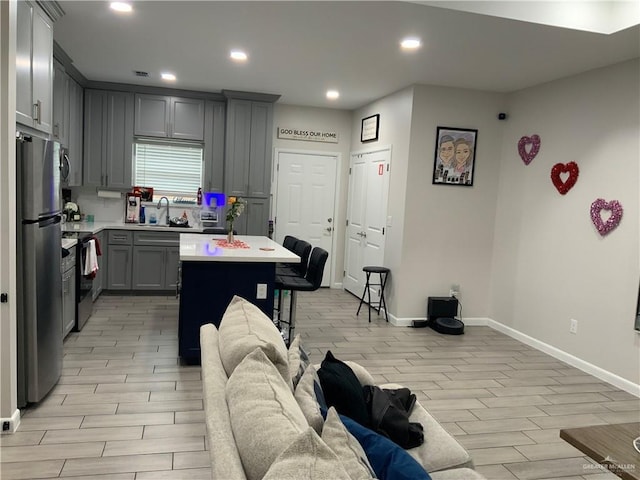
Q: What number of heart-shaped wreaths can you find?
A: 3